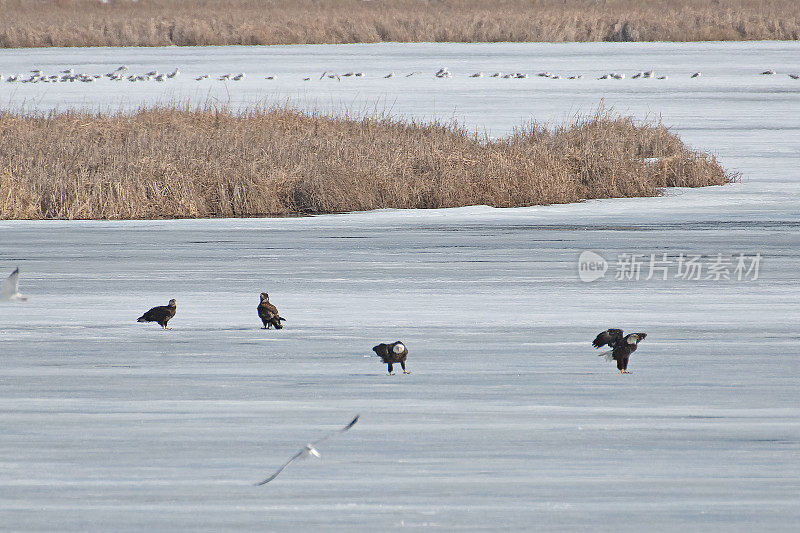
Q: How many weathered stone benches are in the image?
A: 0